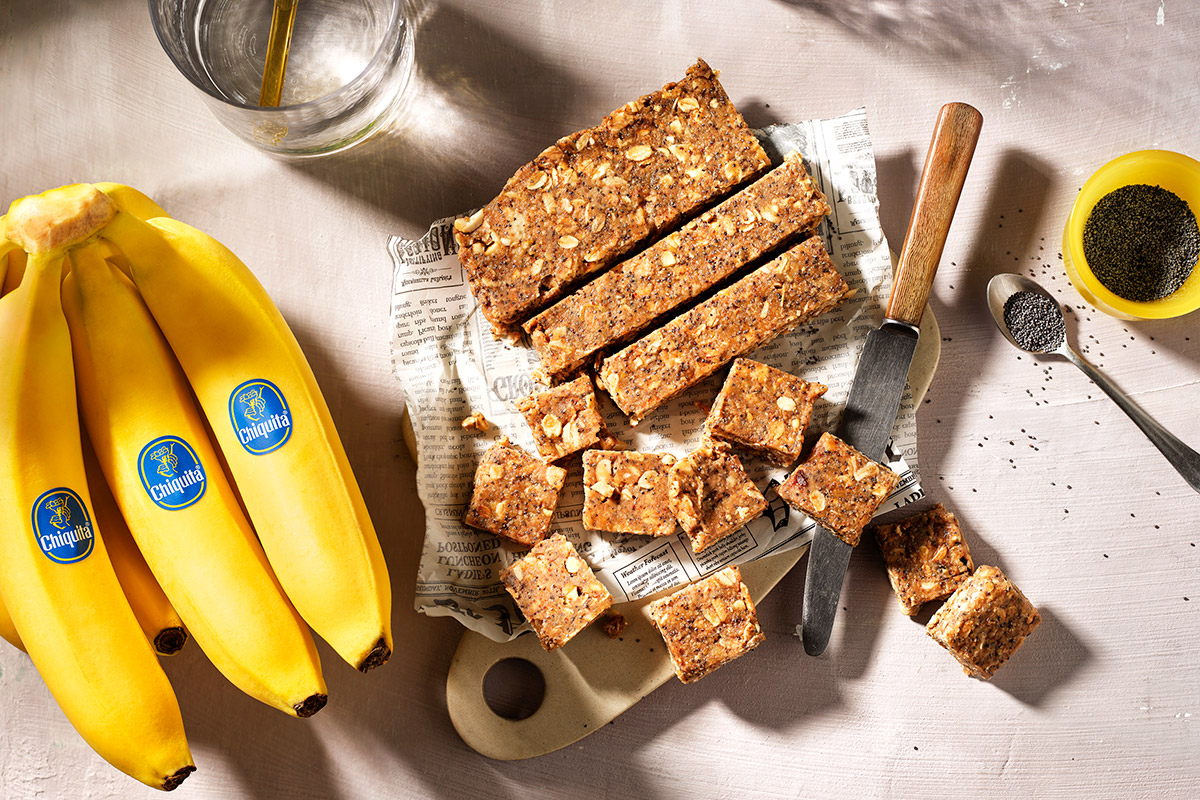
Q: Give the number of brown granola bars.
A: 13